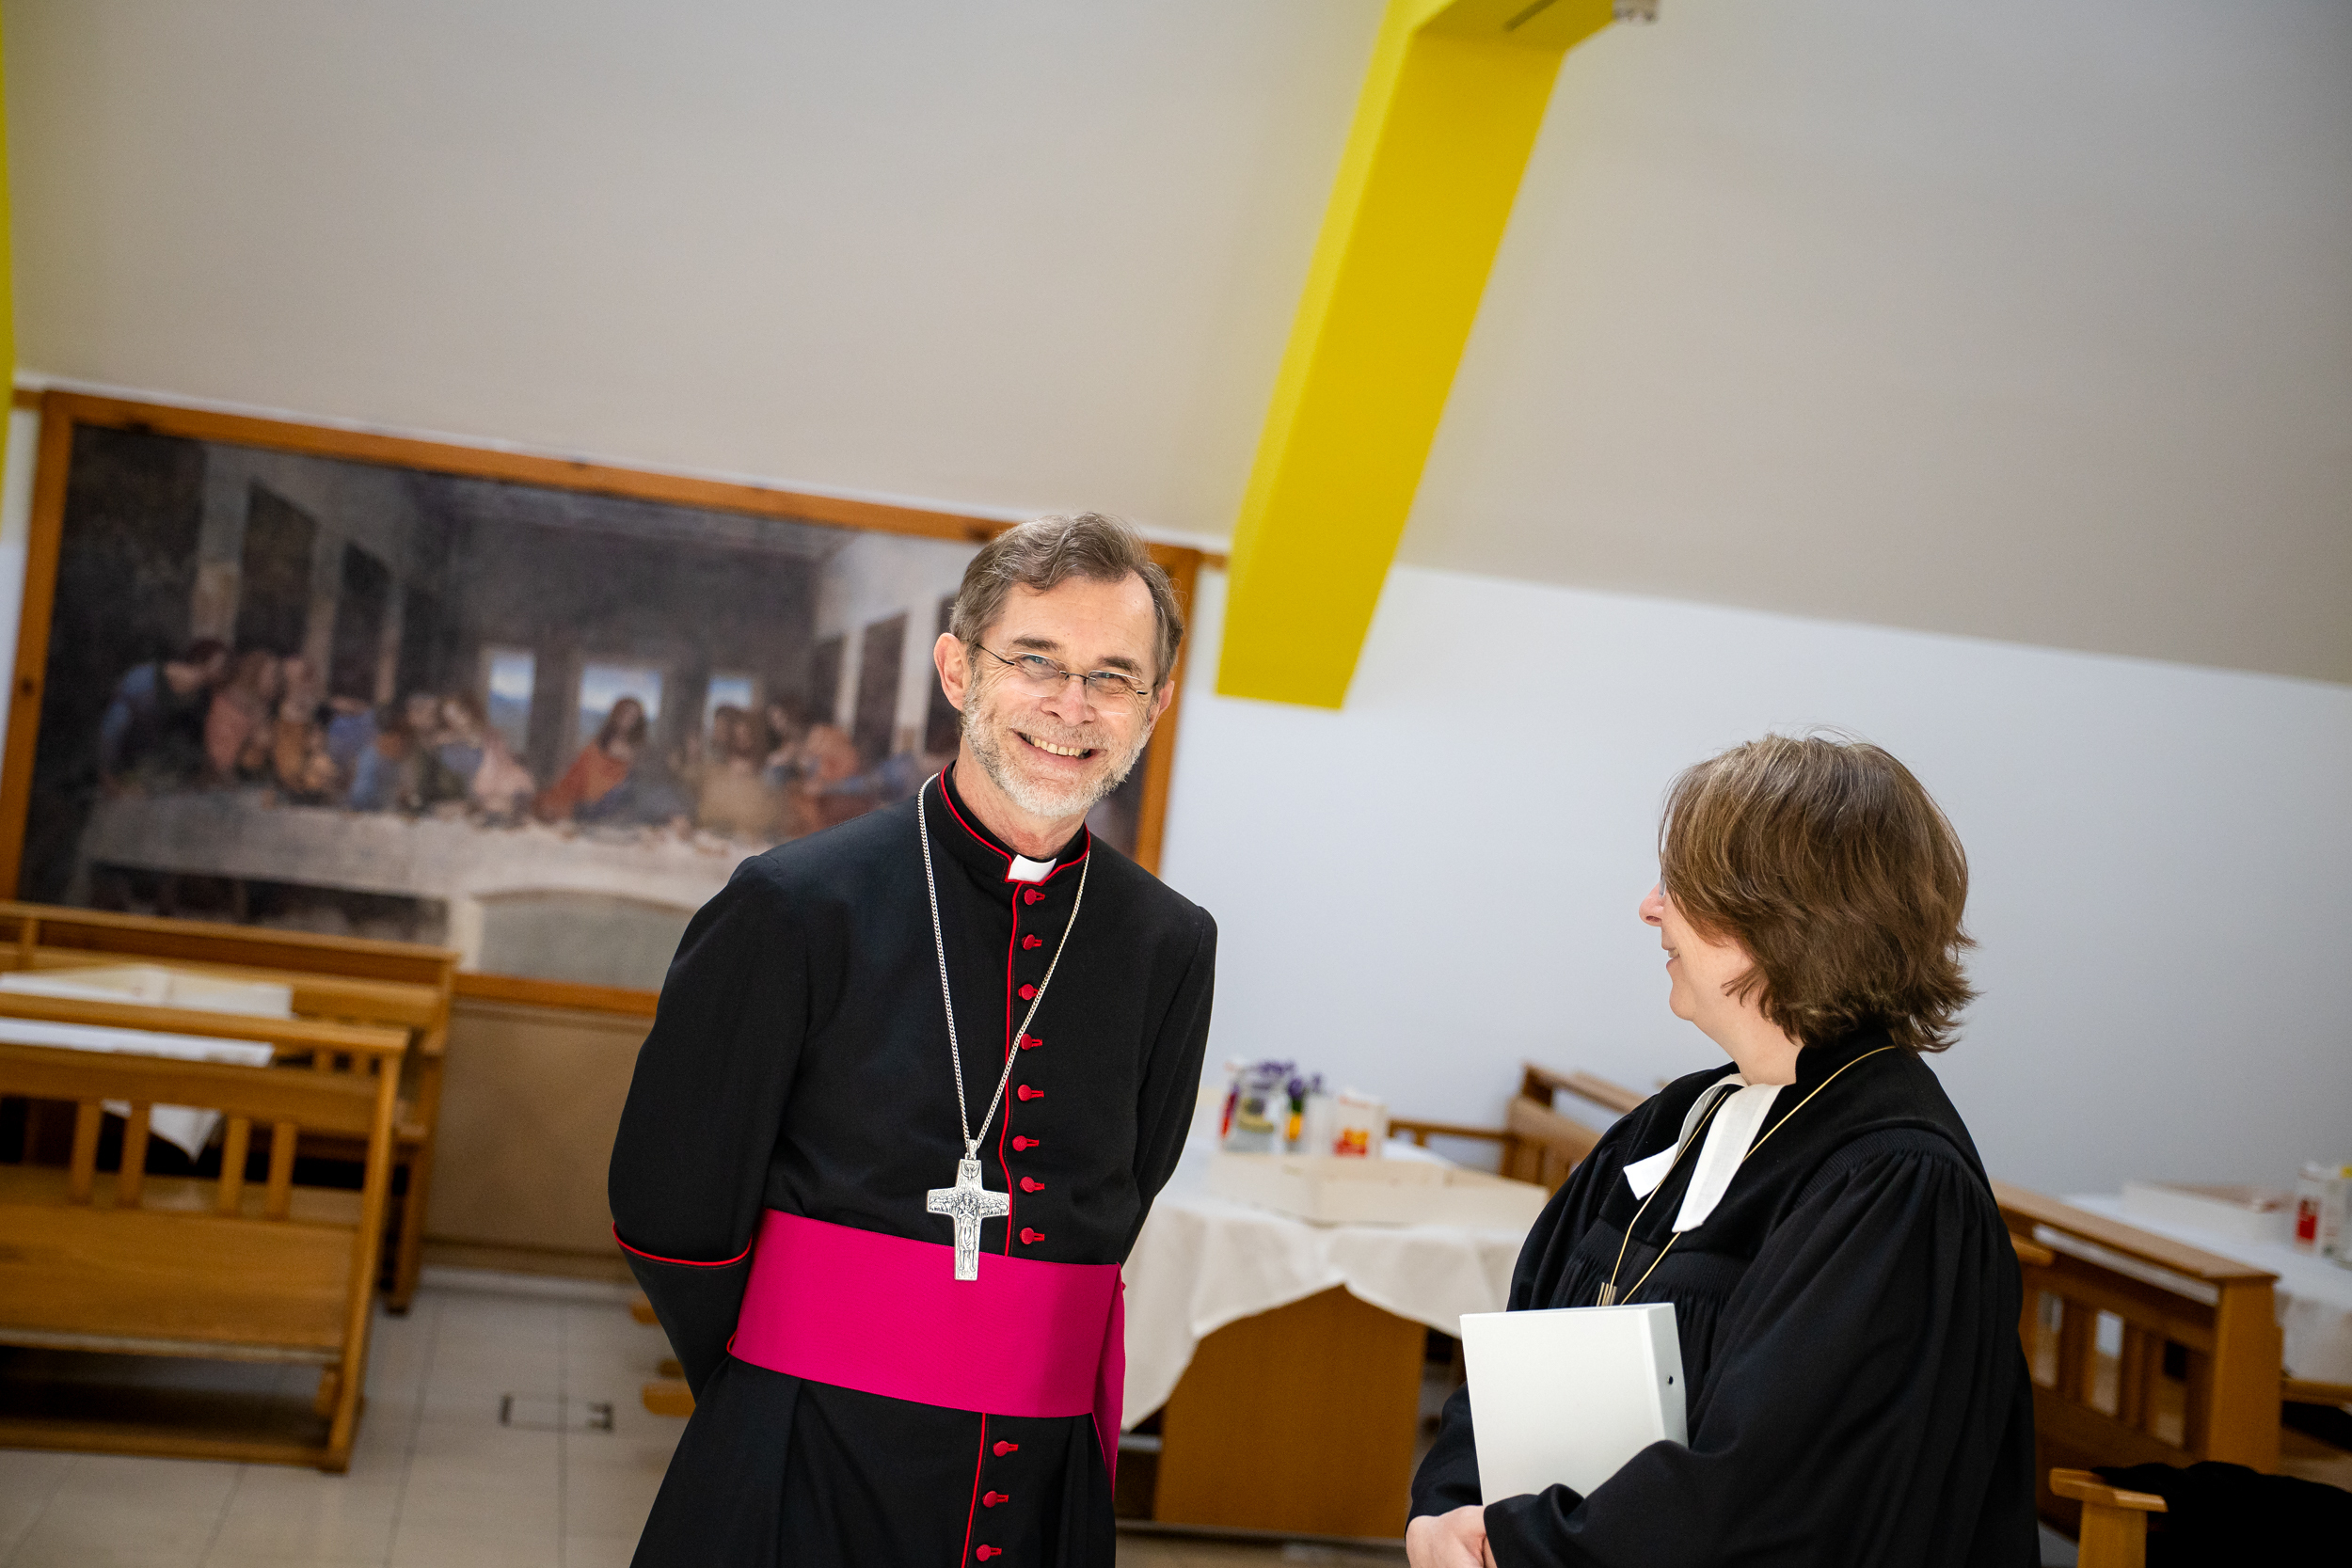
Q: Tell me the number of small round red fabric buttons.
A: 11